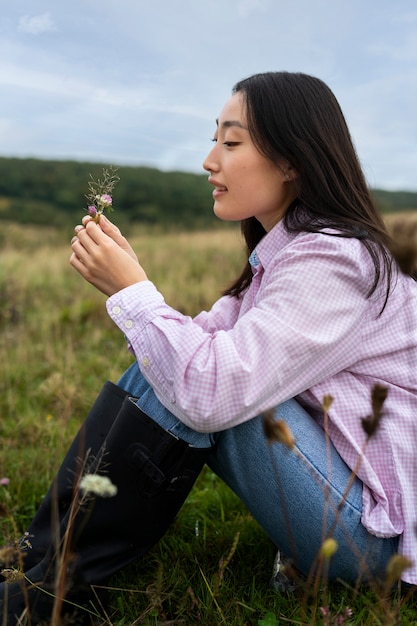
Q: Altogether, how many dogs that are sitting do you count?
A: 0